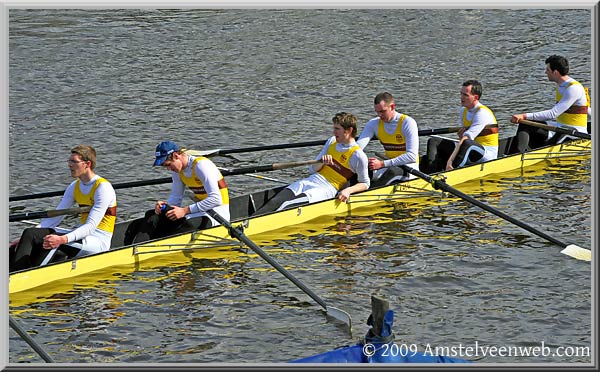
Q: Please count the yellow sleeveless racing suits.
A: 6